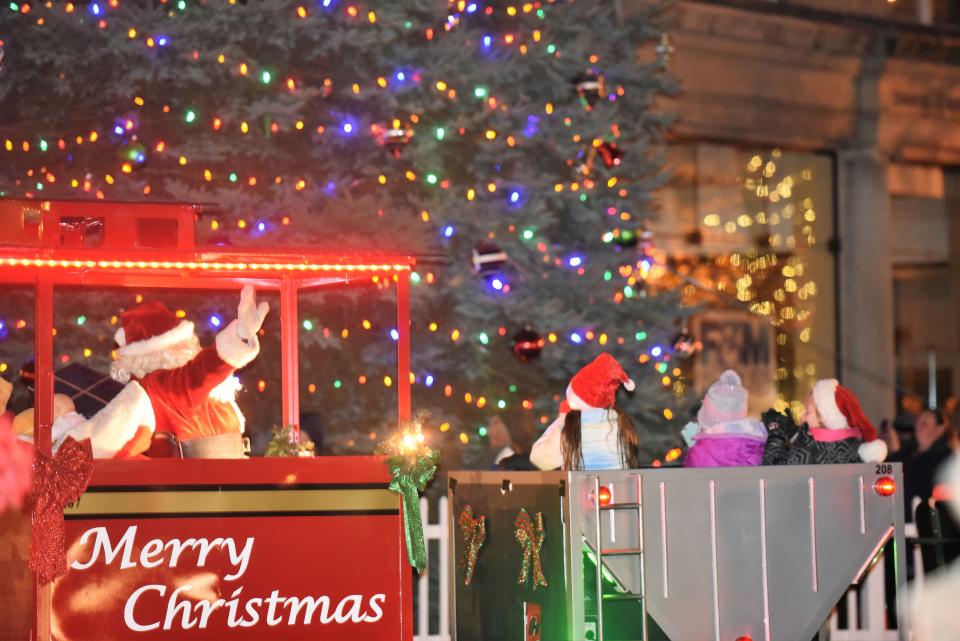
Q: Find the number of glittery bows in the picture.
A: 4